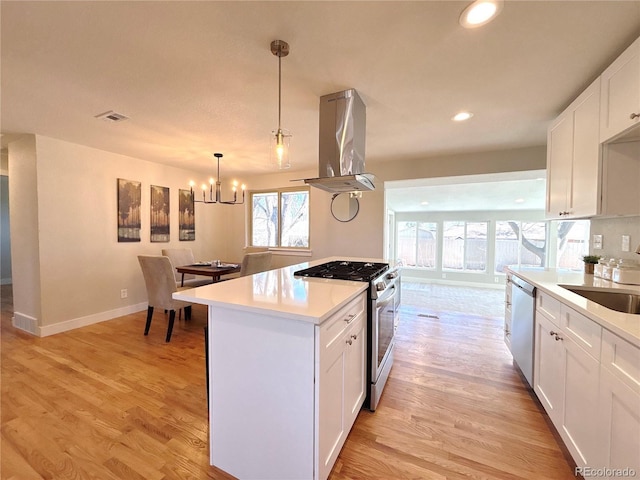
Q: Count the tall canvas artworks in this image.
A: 3